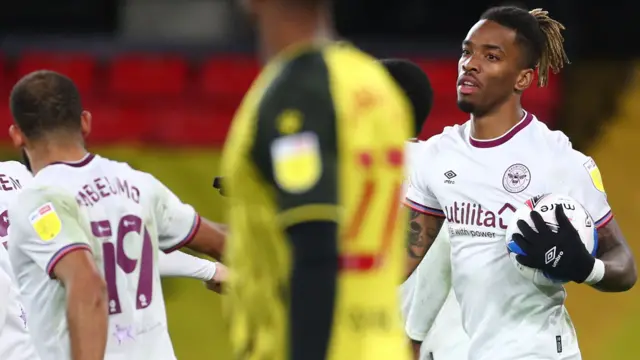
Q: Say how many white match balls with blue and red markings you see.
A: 1